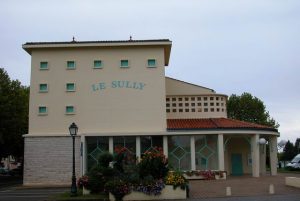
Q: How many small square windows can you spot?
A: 9